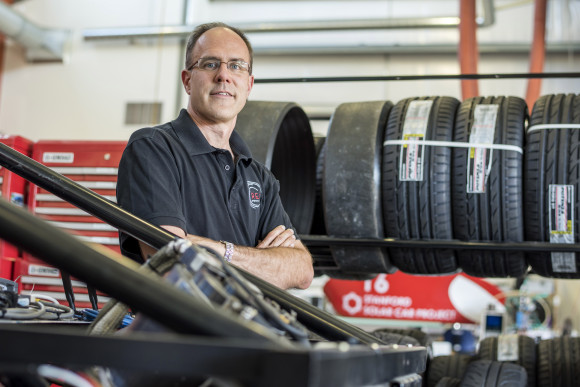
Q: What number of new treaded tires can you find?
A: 3